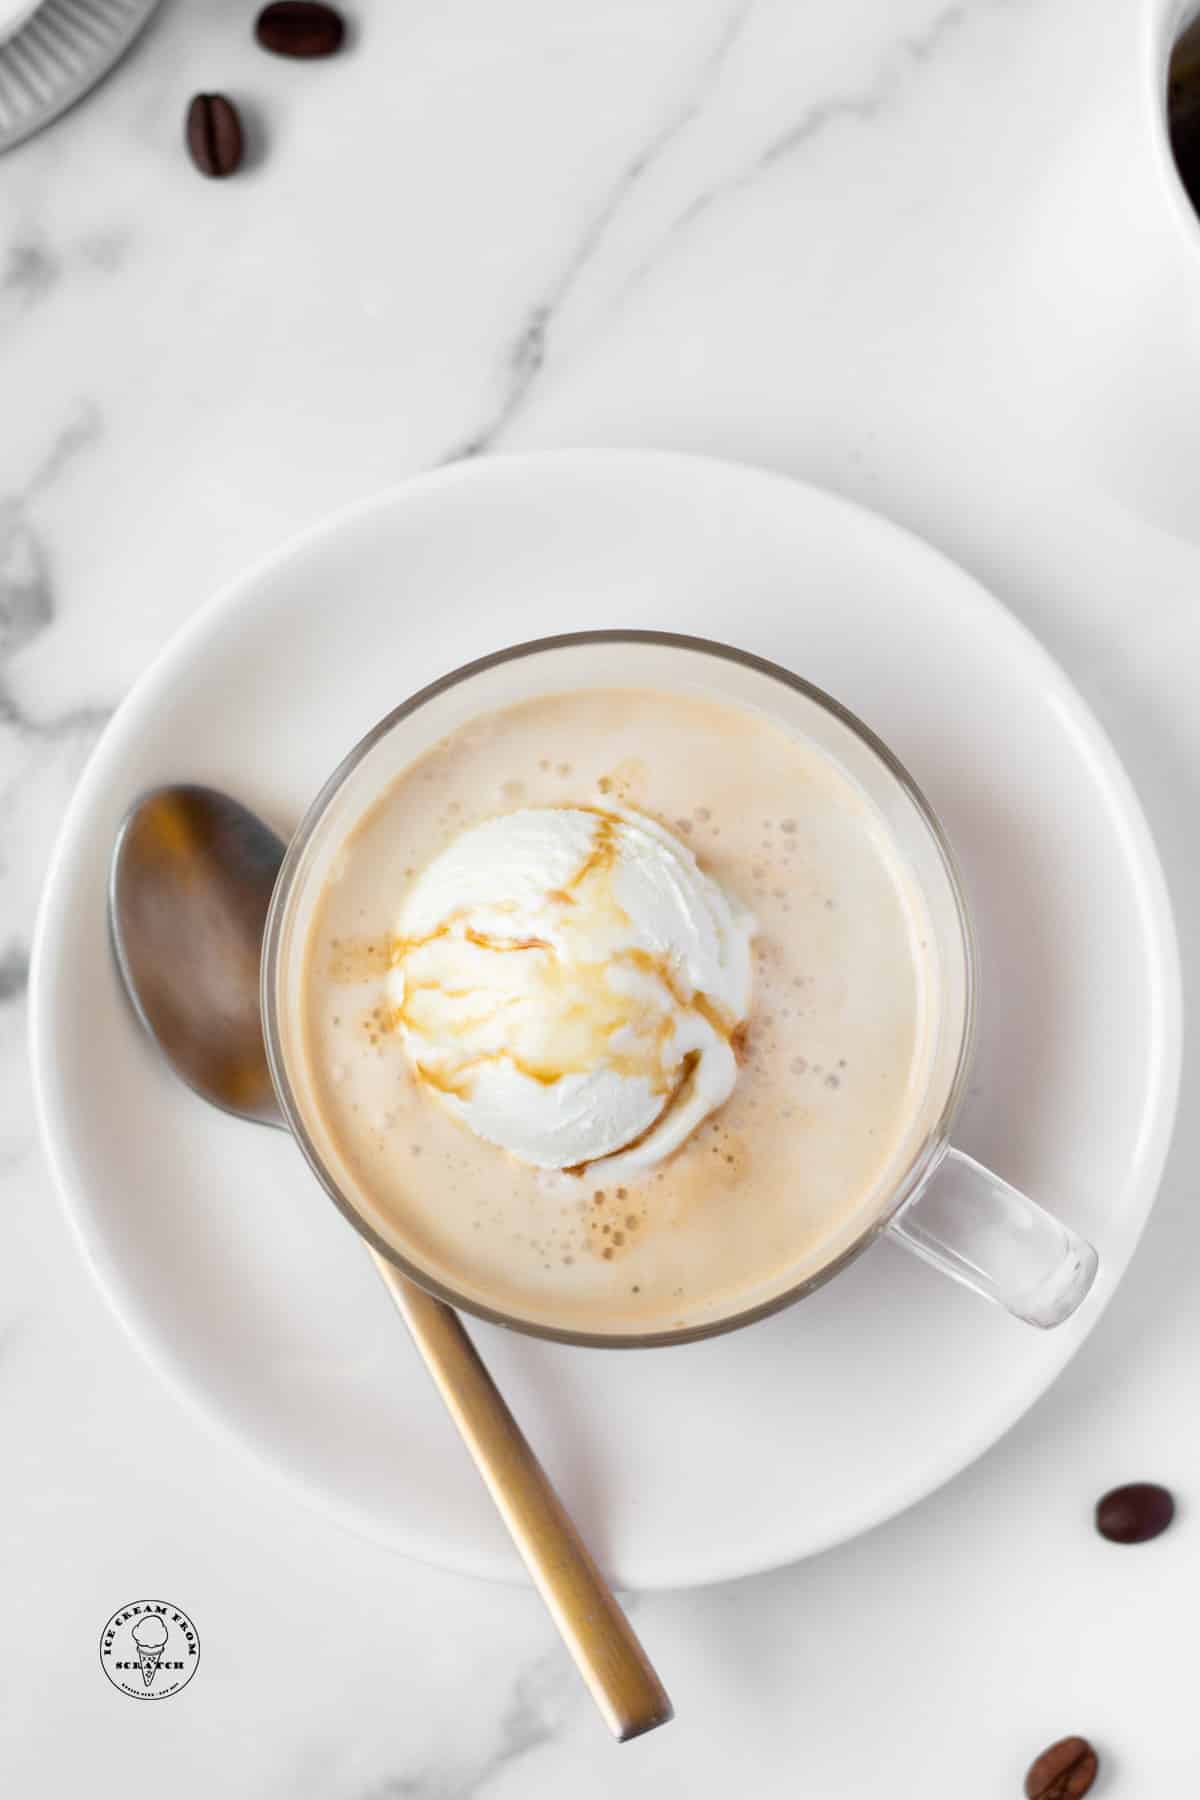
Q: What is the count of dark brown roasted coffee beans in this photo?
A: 4